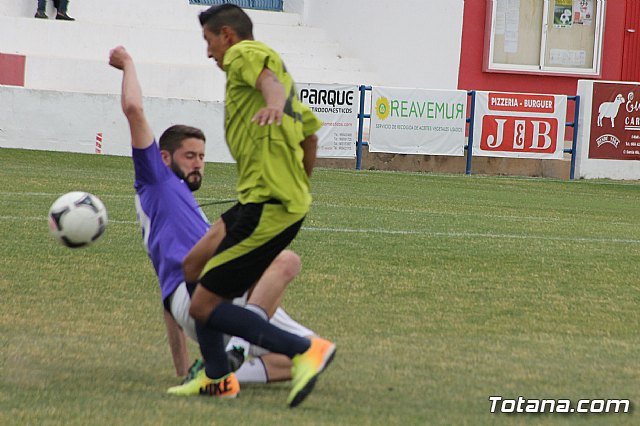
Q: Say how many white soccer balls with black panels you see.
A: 1